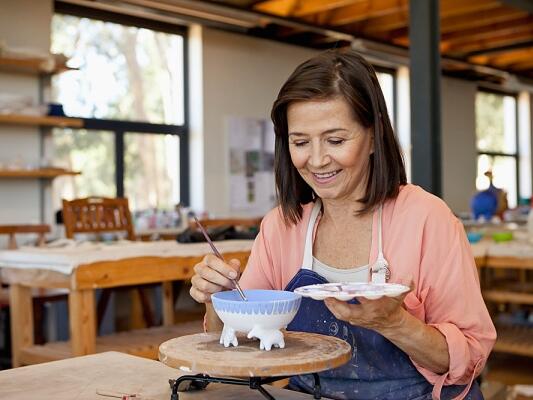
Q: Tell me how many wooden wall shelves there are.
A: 3